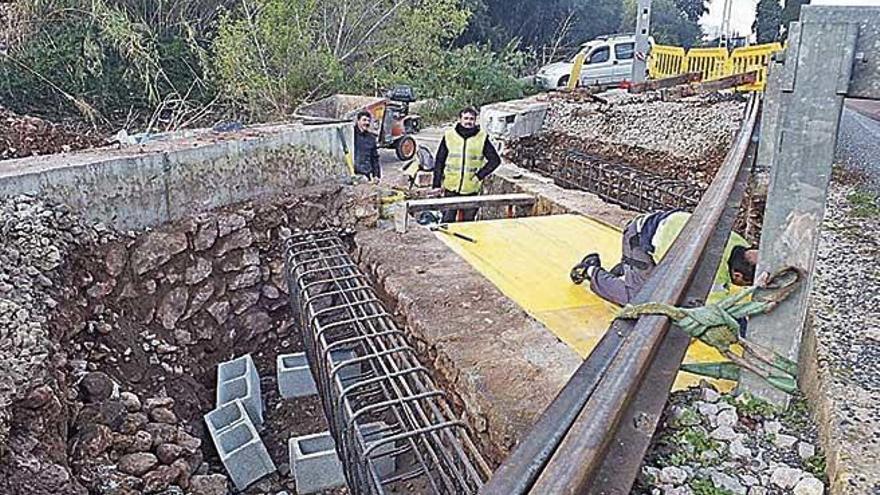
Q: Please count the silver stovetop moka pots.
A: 0